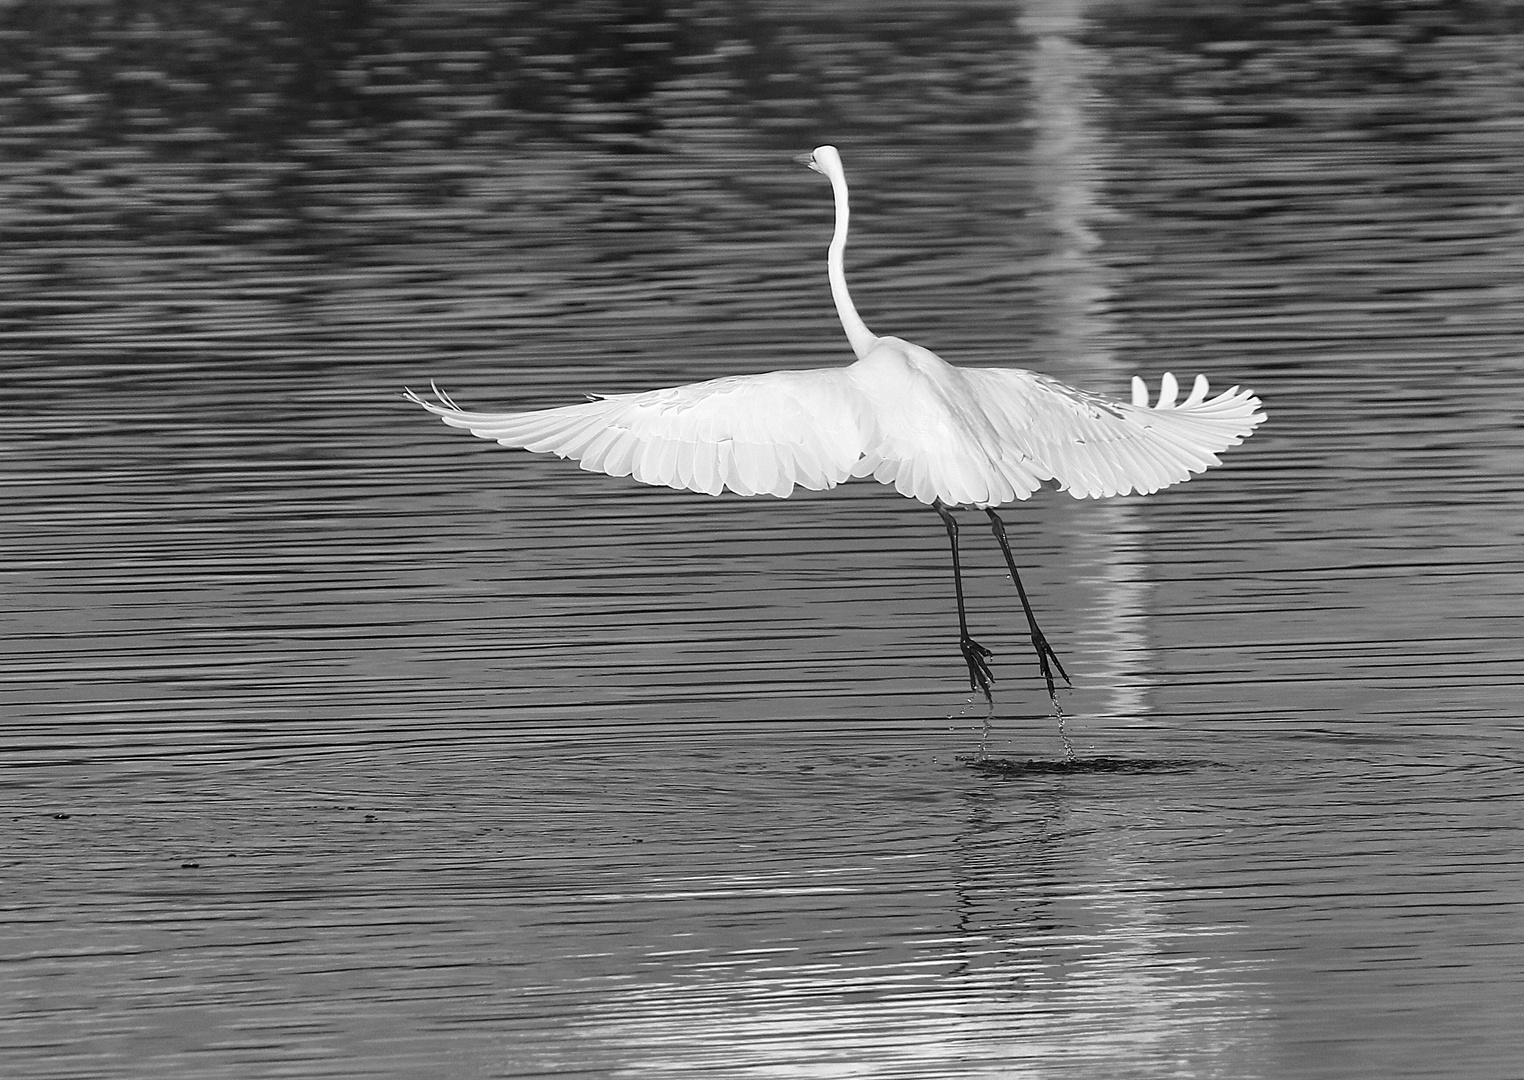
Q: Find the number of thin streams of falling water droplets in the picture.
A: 2